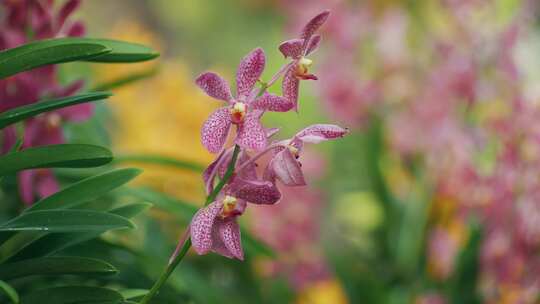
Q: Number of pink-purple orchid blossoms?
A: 4